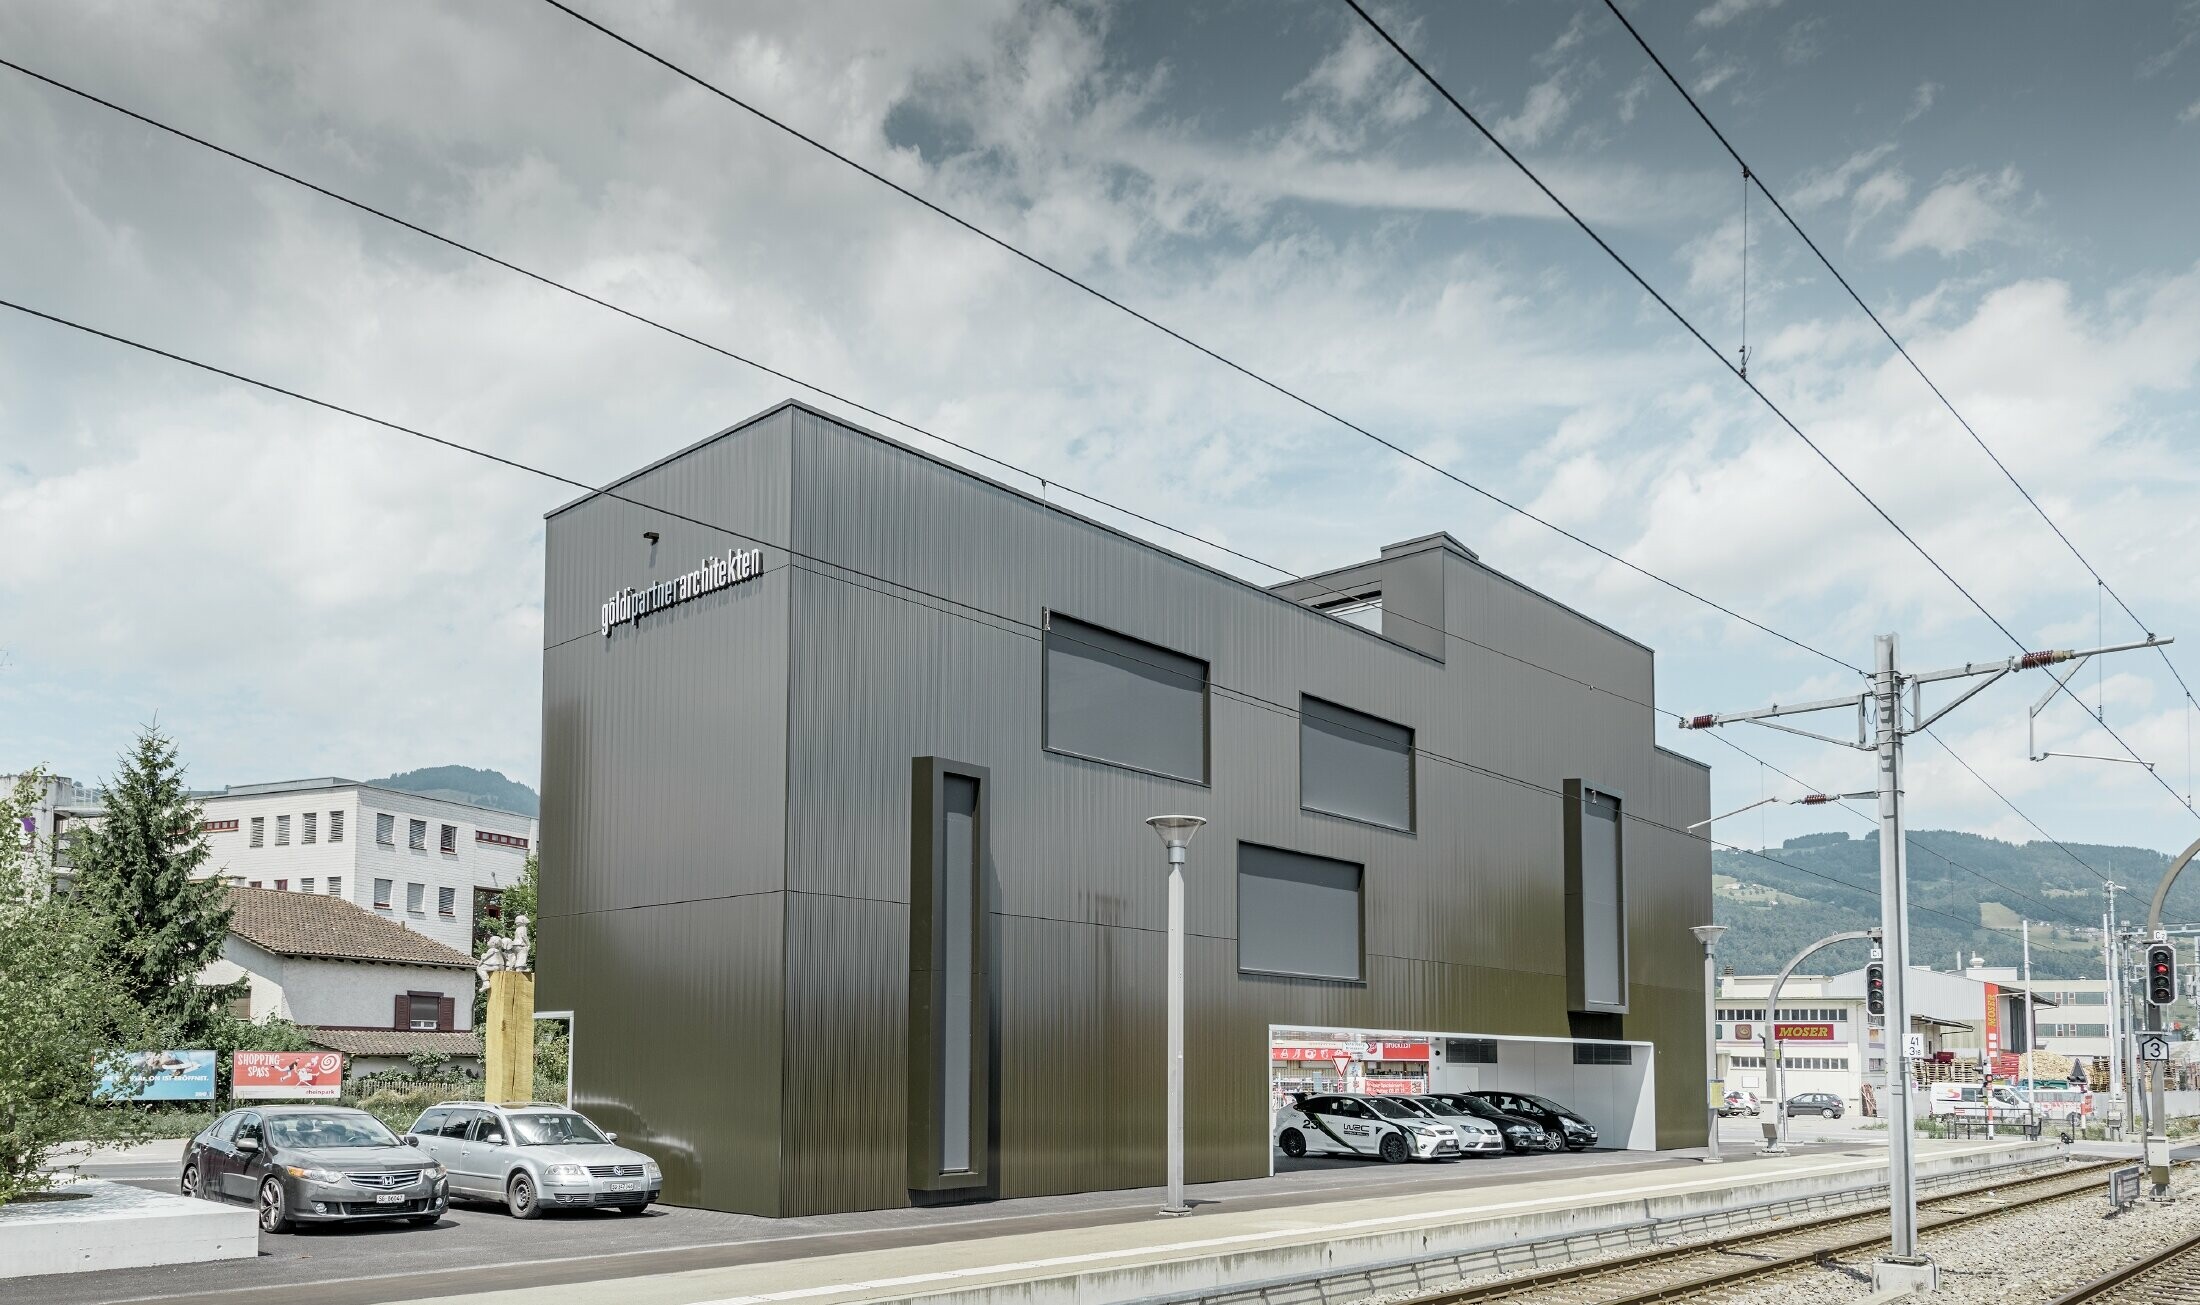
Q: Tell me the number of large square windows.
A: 3